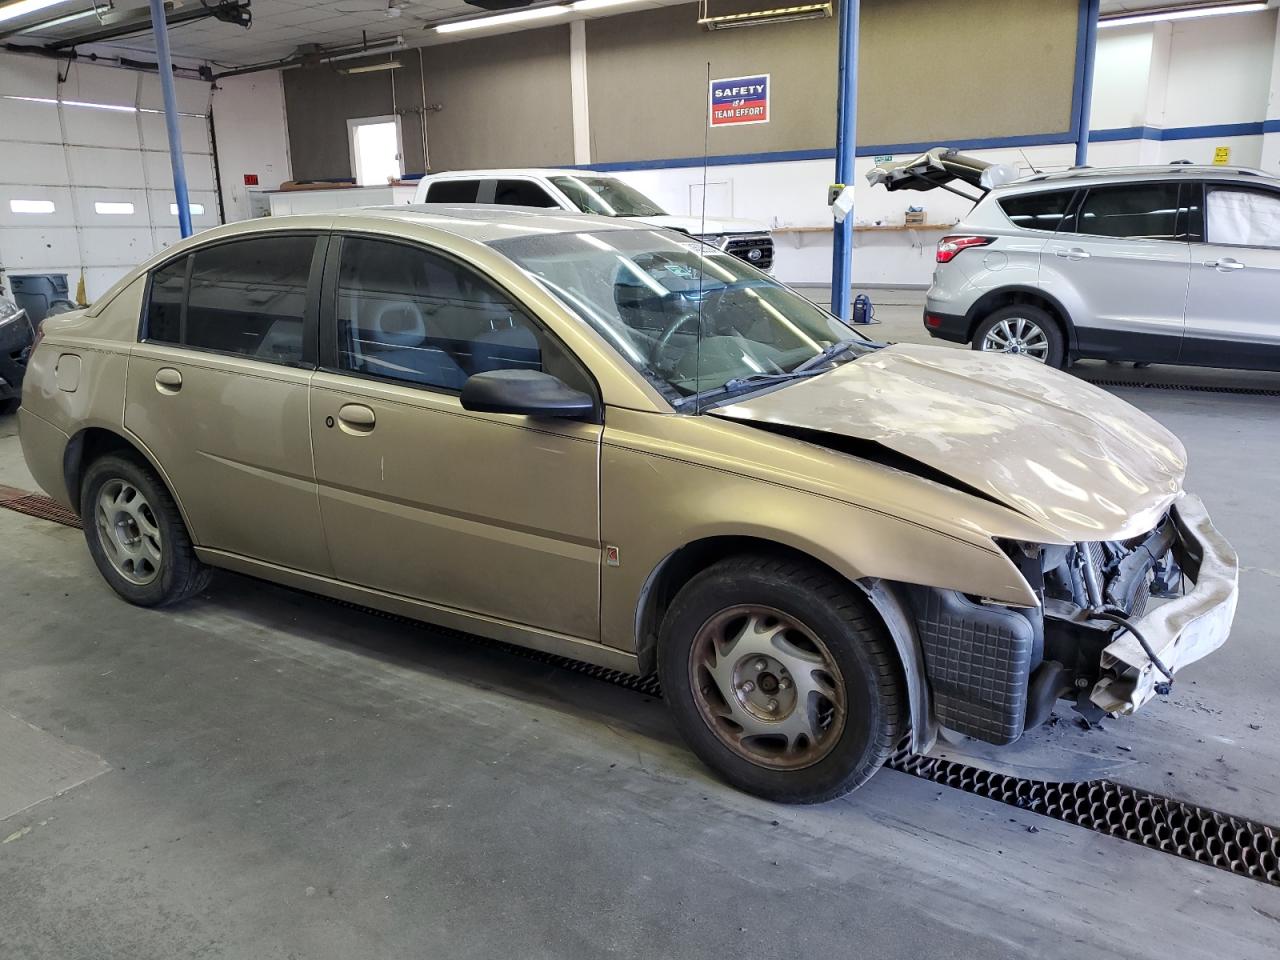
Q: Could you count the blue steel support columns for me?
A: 3